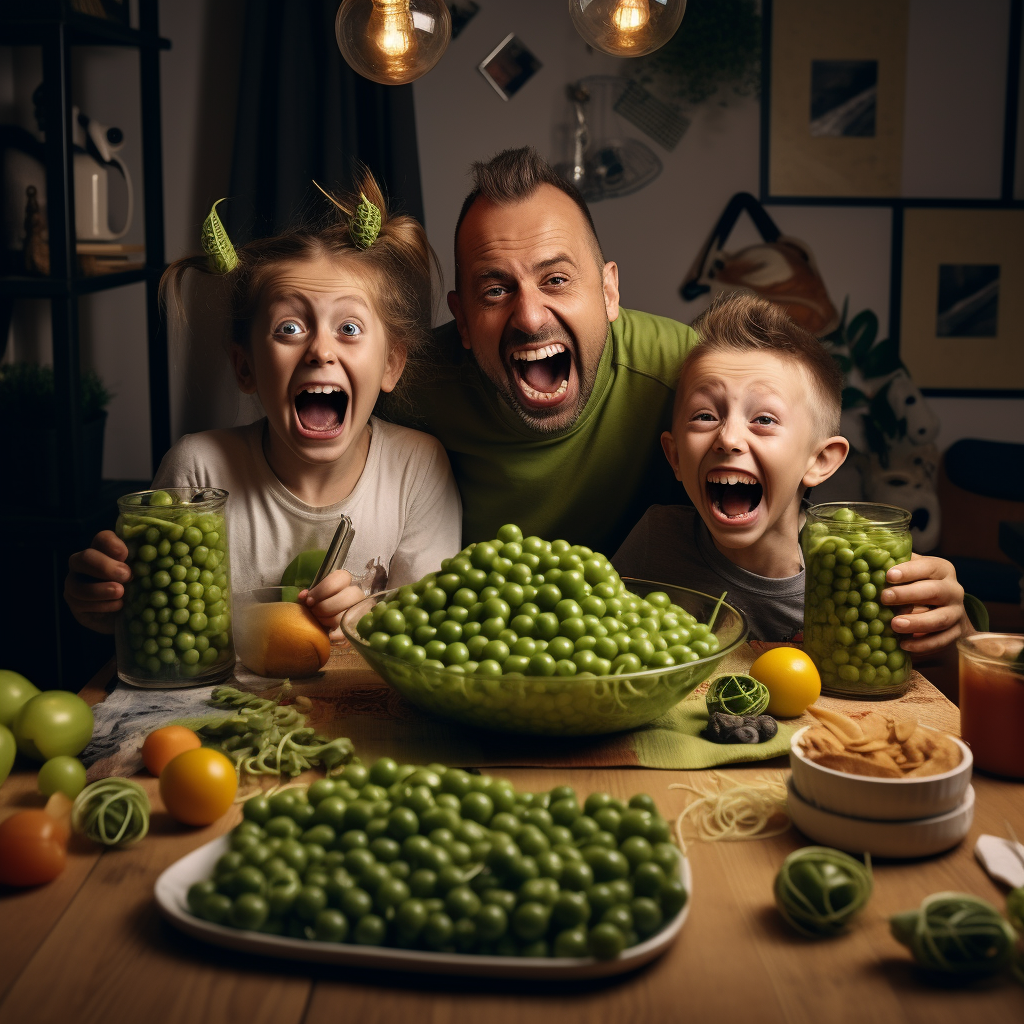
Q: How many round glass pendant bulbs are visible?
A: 2